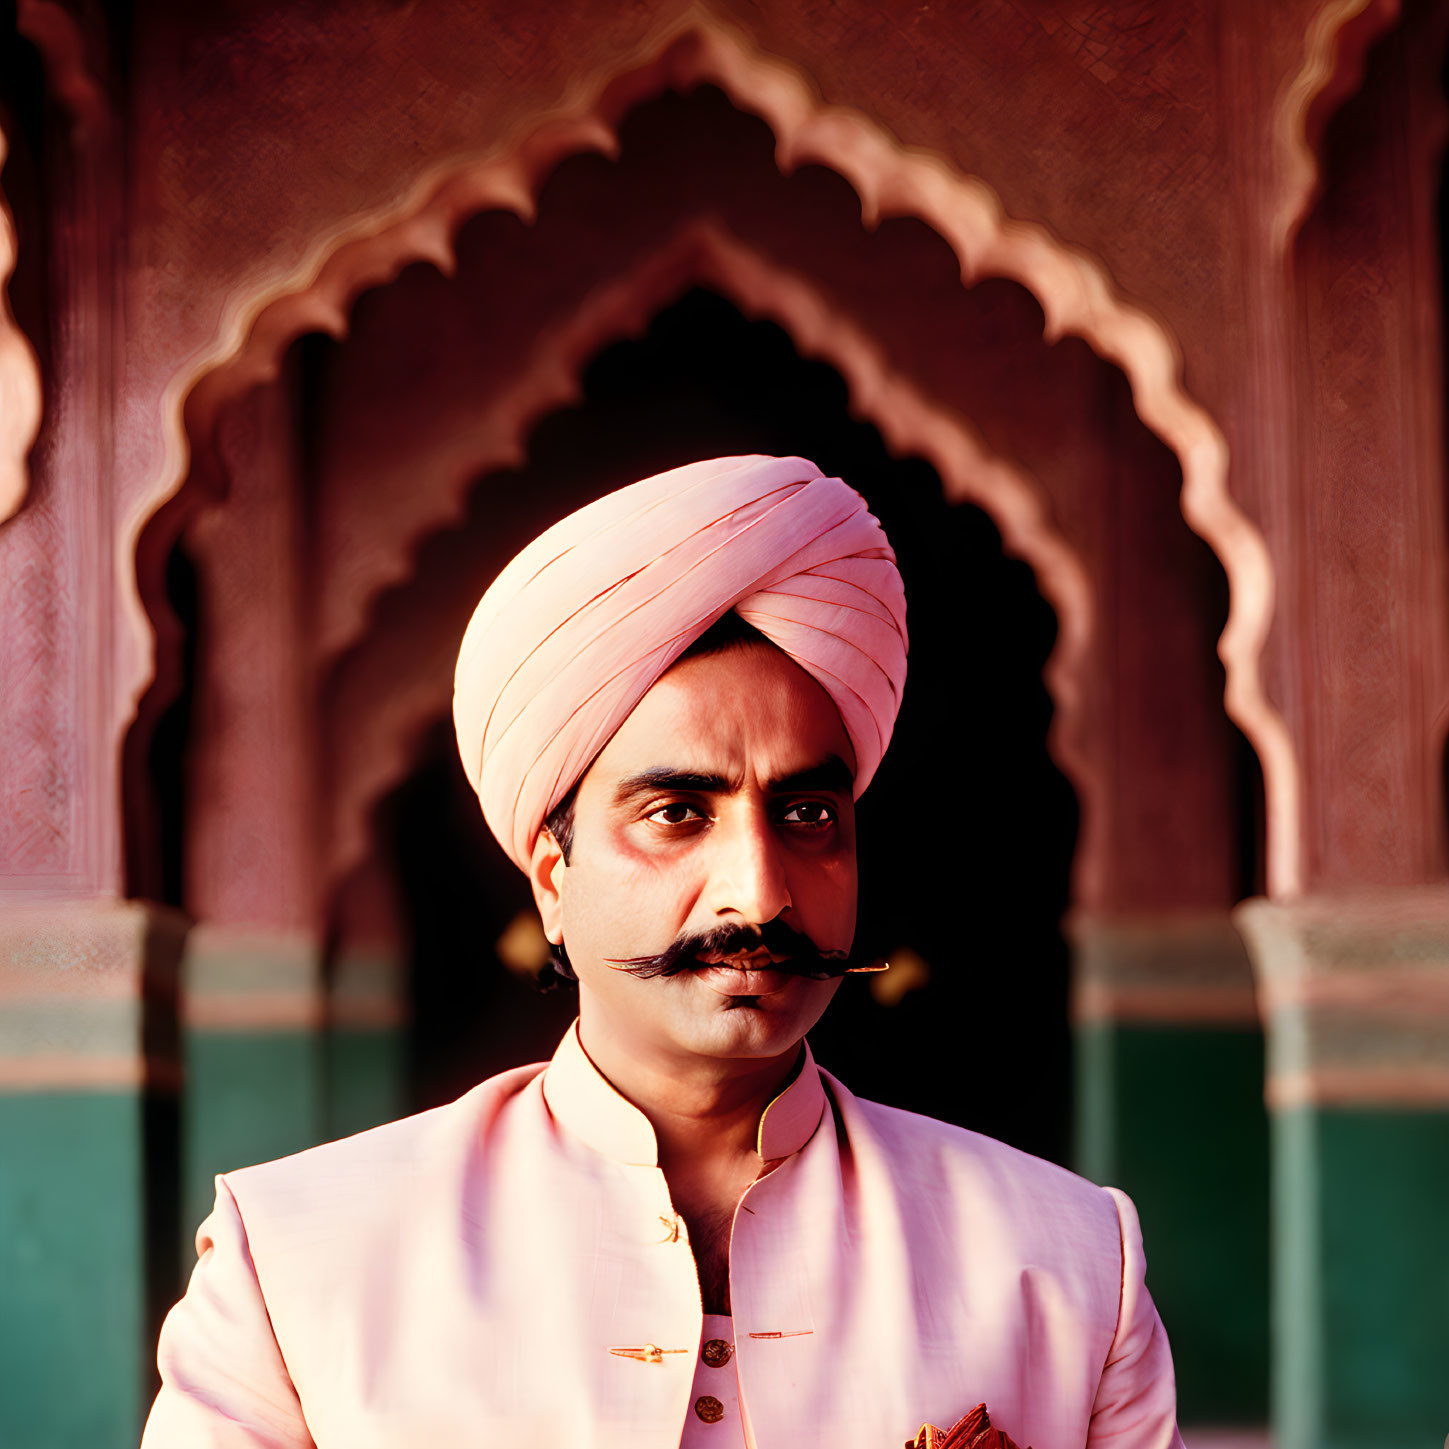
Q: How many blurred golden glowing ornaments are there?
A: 2